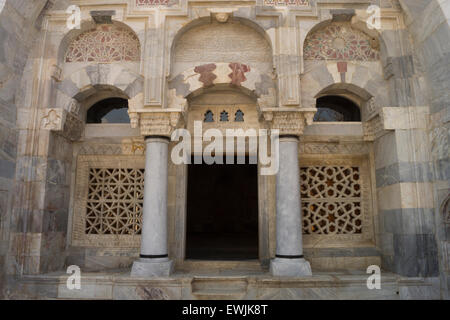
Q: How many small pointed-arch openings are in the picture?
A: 3